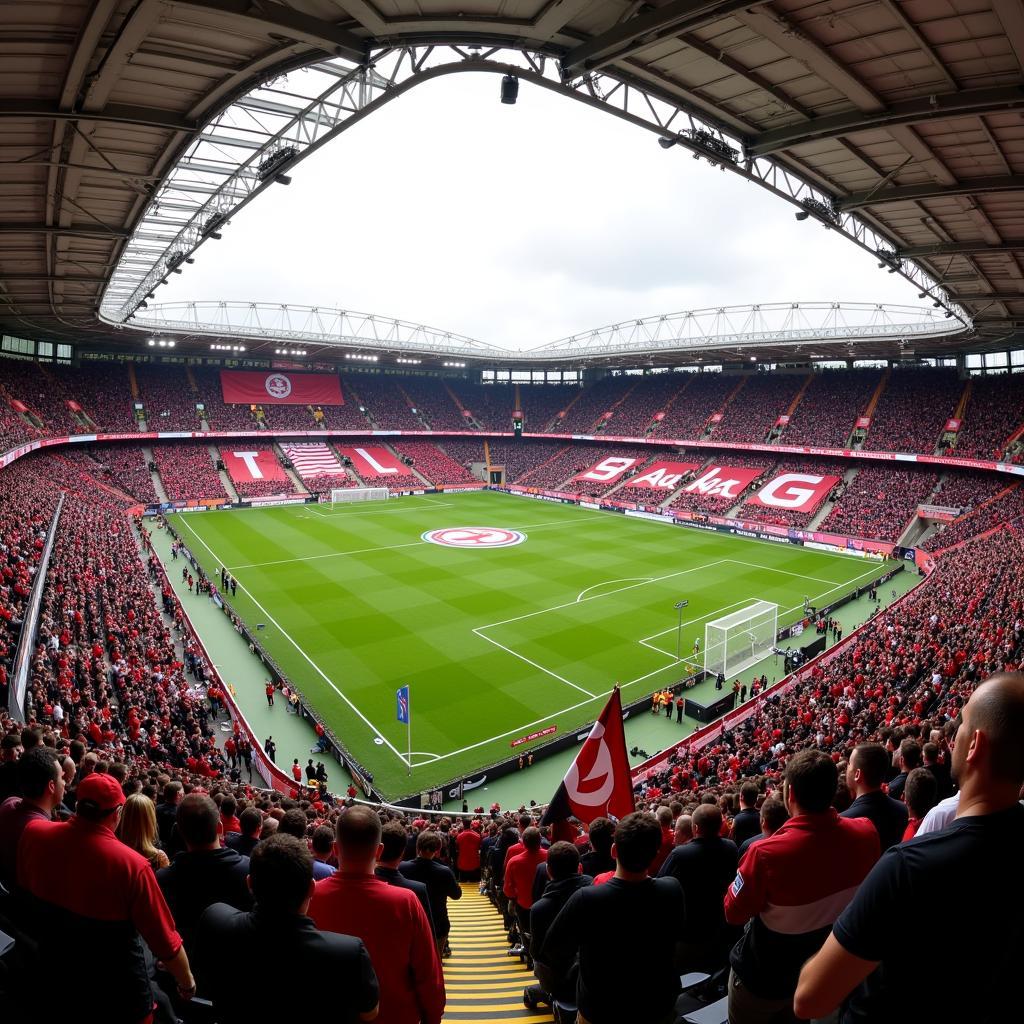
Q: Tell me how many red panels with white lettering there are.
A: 6